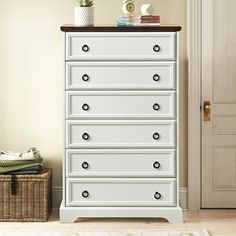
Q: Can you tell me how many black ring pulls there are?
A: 12